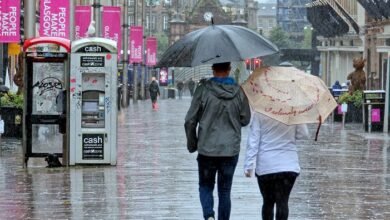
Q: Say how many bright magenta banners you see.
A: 6